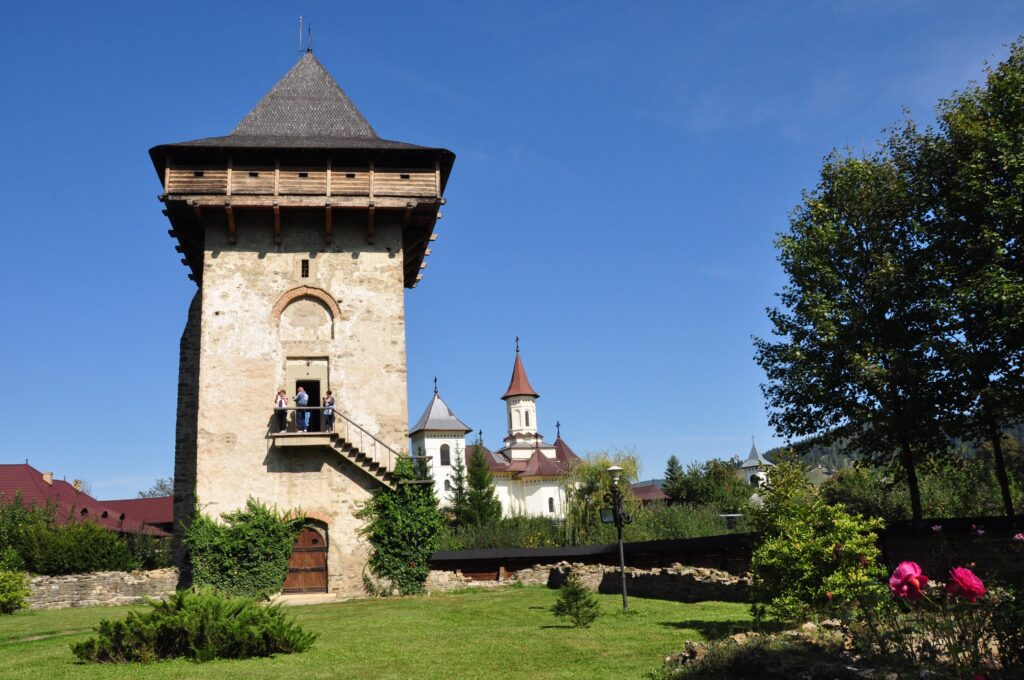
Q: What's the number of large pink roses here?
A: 2